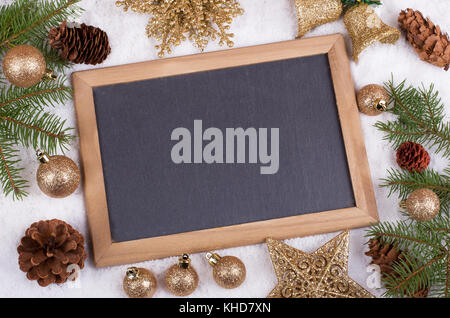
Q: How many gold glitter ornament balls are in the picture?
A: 7